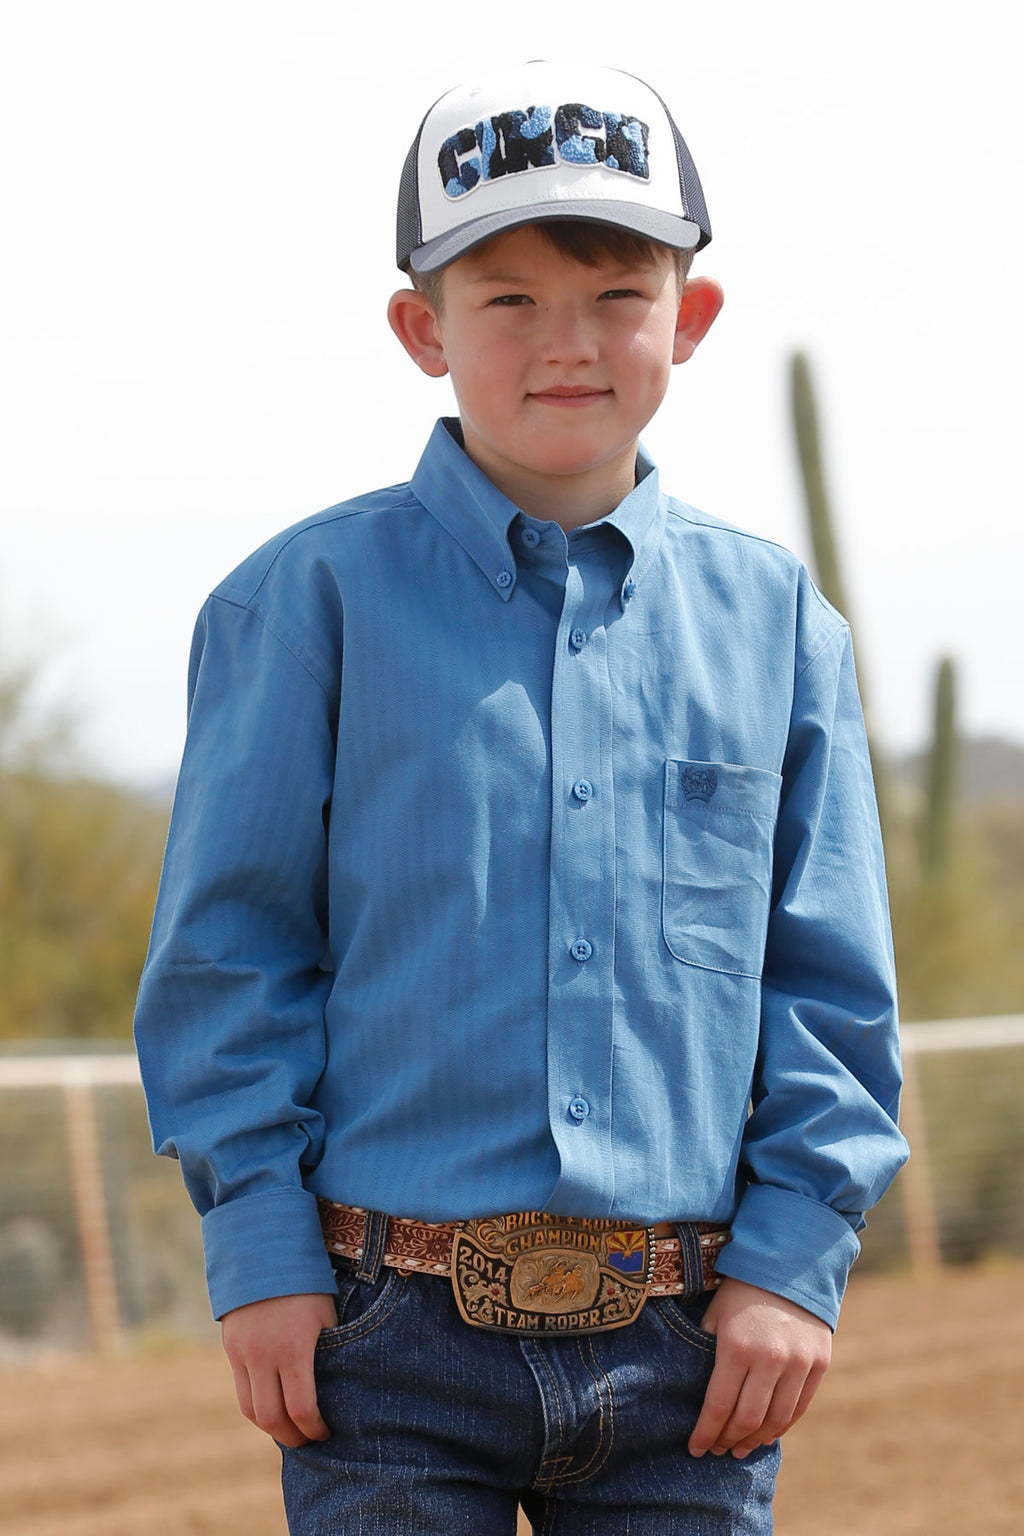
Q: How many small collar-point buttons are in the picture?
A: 2